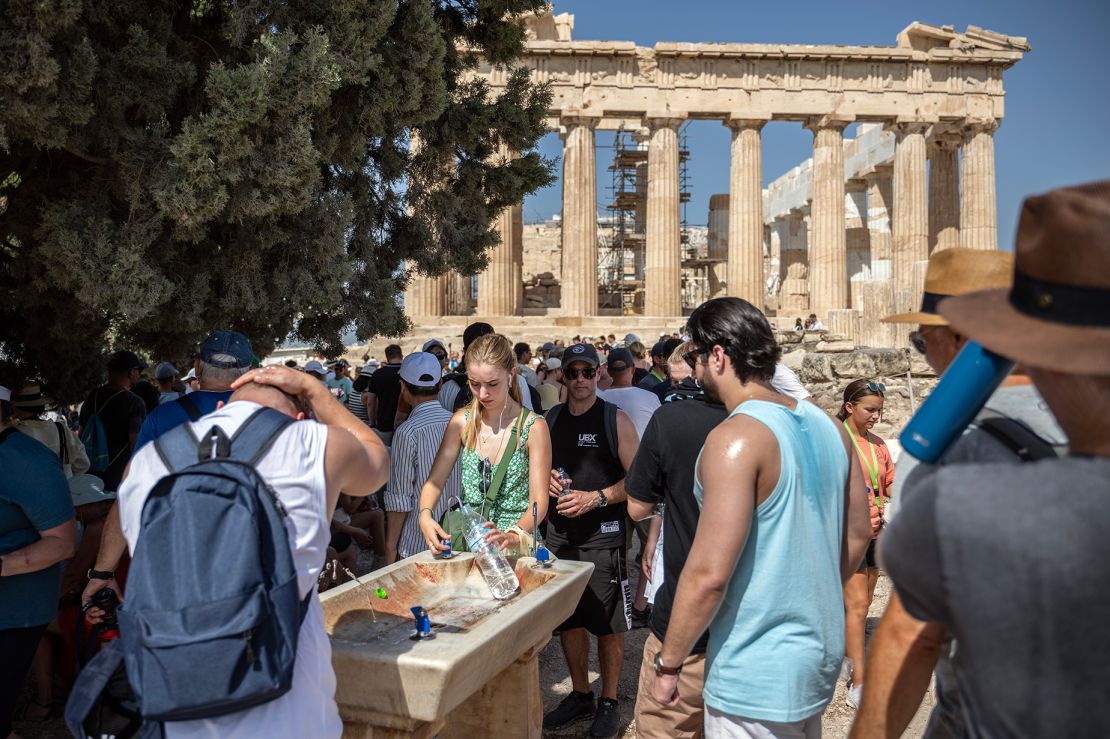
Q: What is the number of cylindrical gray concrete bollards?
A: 0